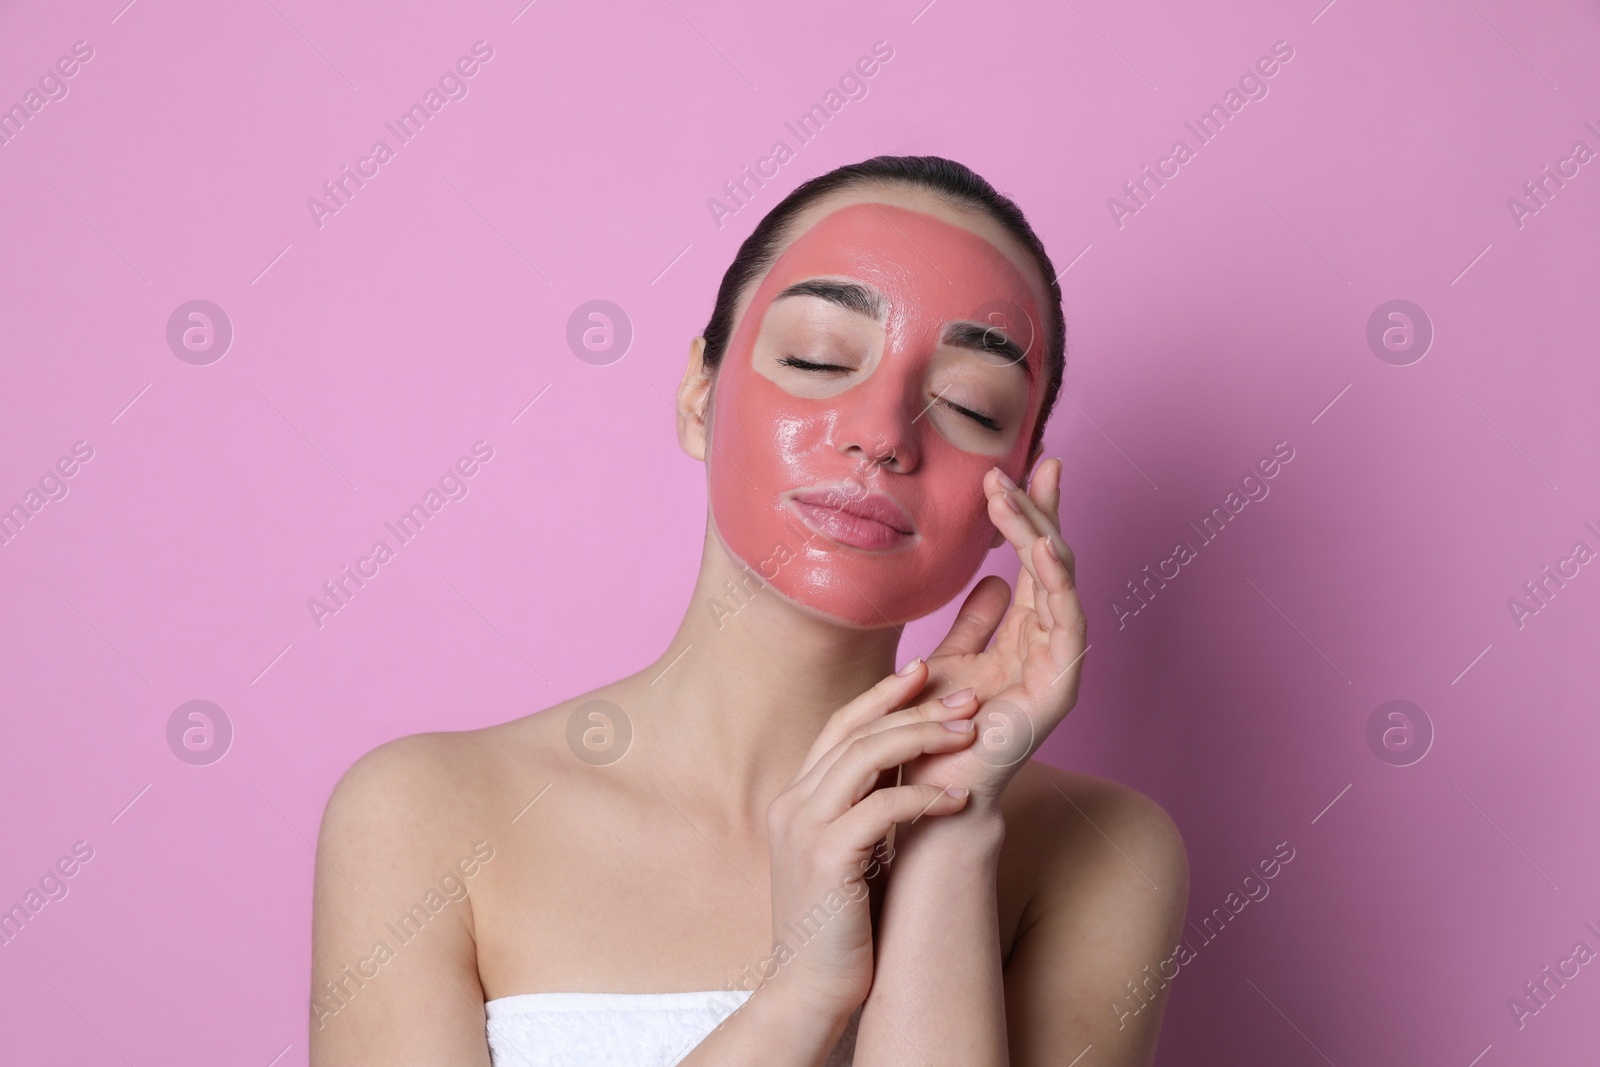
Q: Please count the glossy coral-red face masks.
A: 1